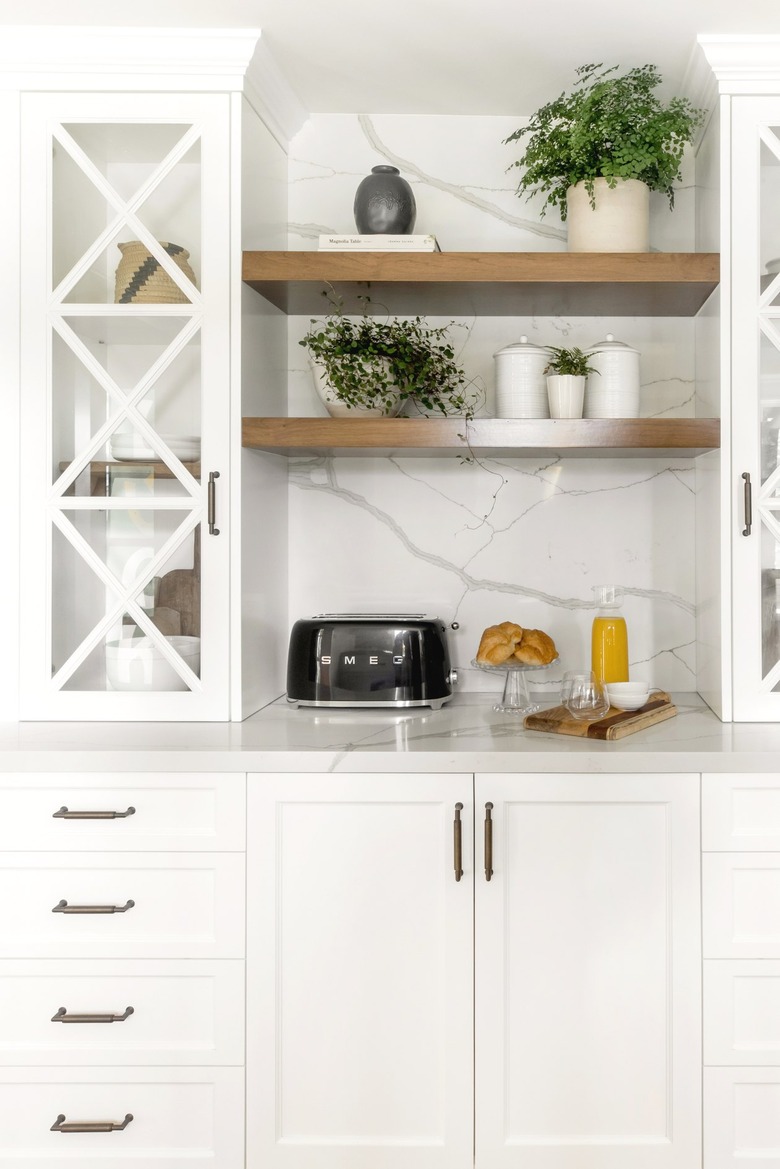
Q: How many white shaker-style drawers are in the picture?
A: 8